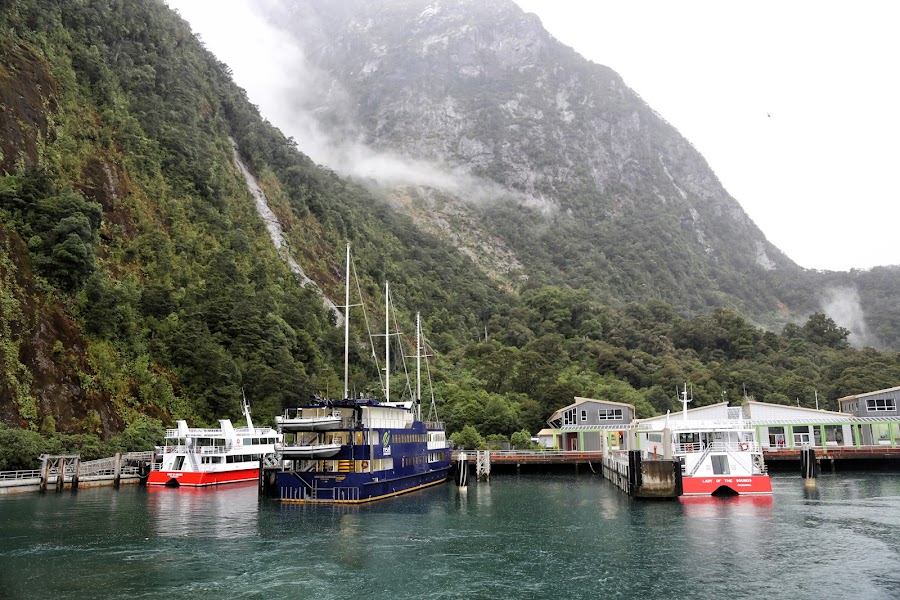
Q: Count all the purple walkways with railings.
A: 0